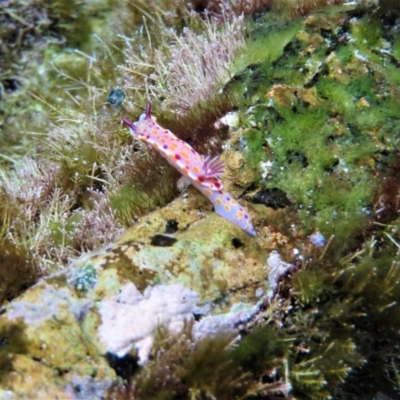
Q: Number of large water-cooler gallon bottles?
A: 0